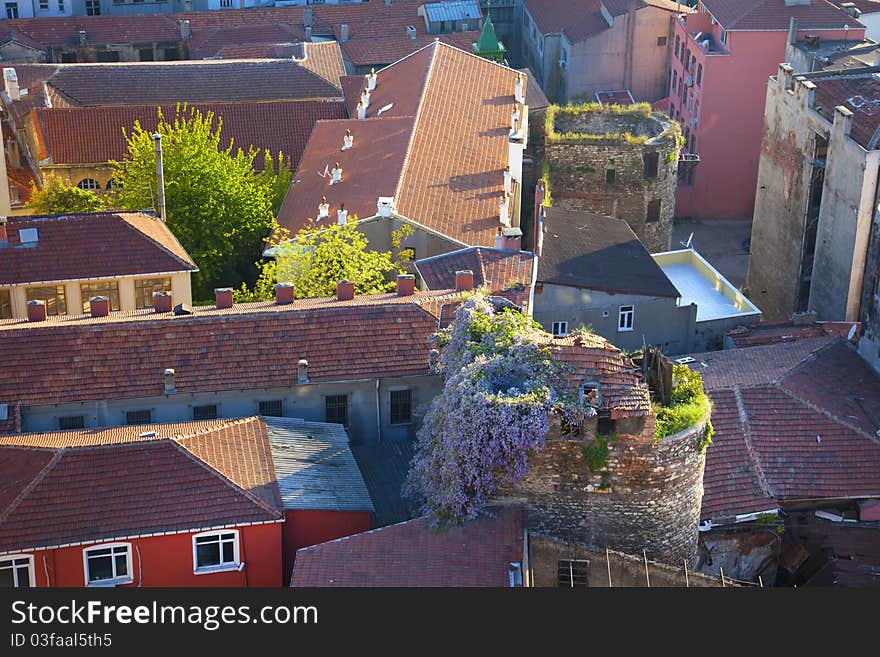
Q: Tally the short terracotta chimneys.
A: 8